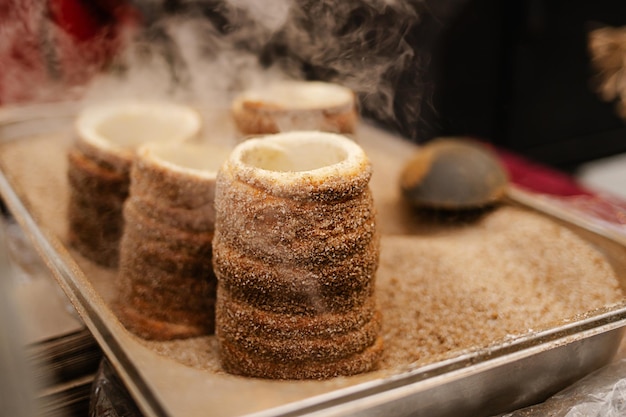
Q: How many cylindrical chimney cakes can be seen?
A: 4